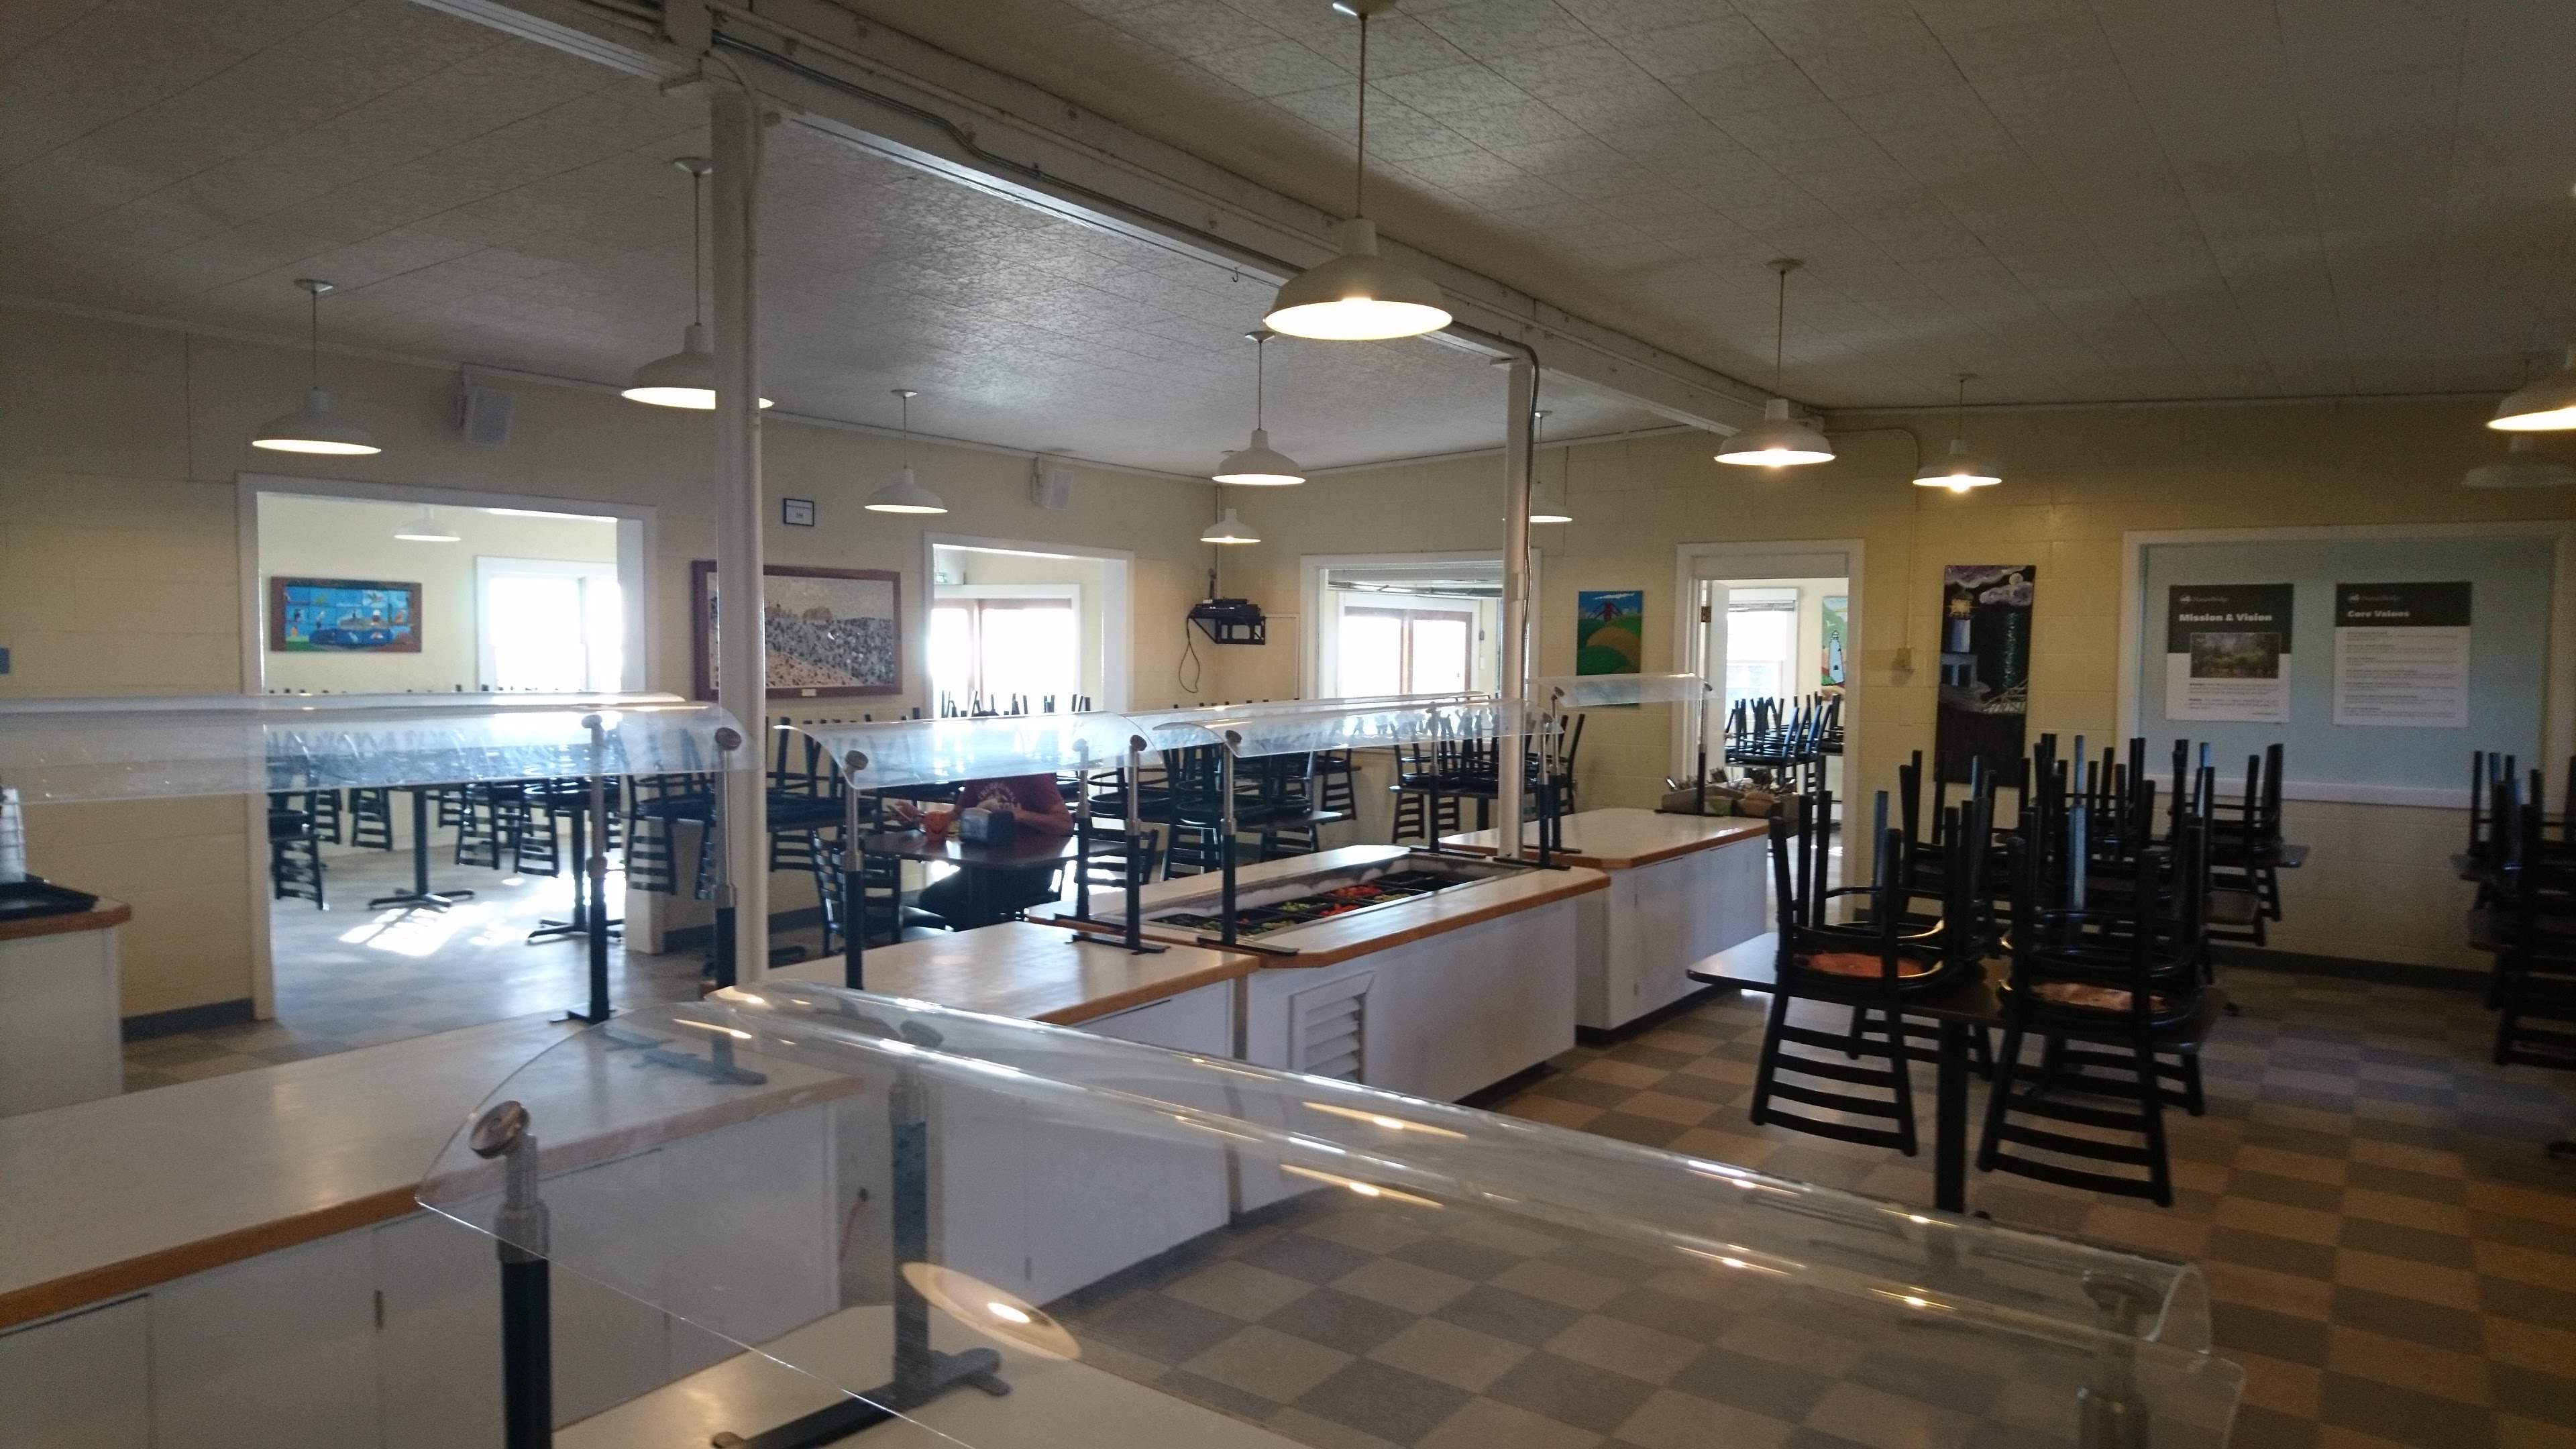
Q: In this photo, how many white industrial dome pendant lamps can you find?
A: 12